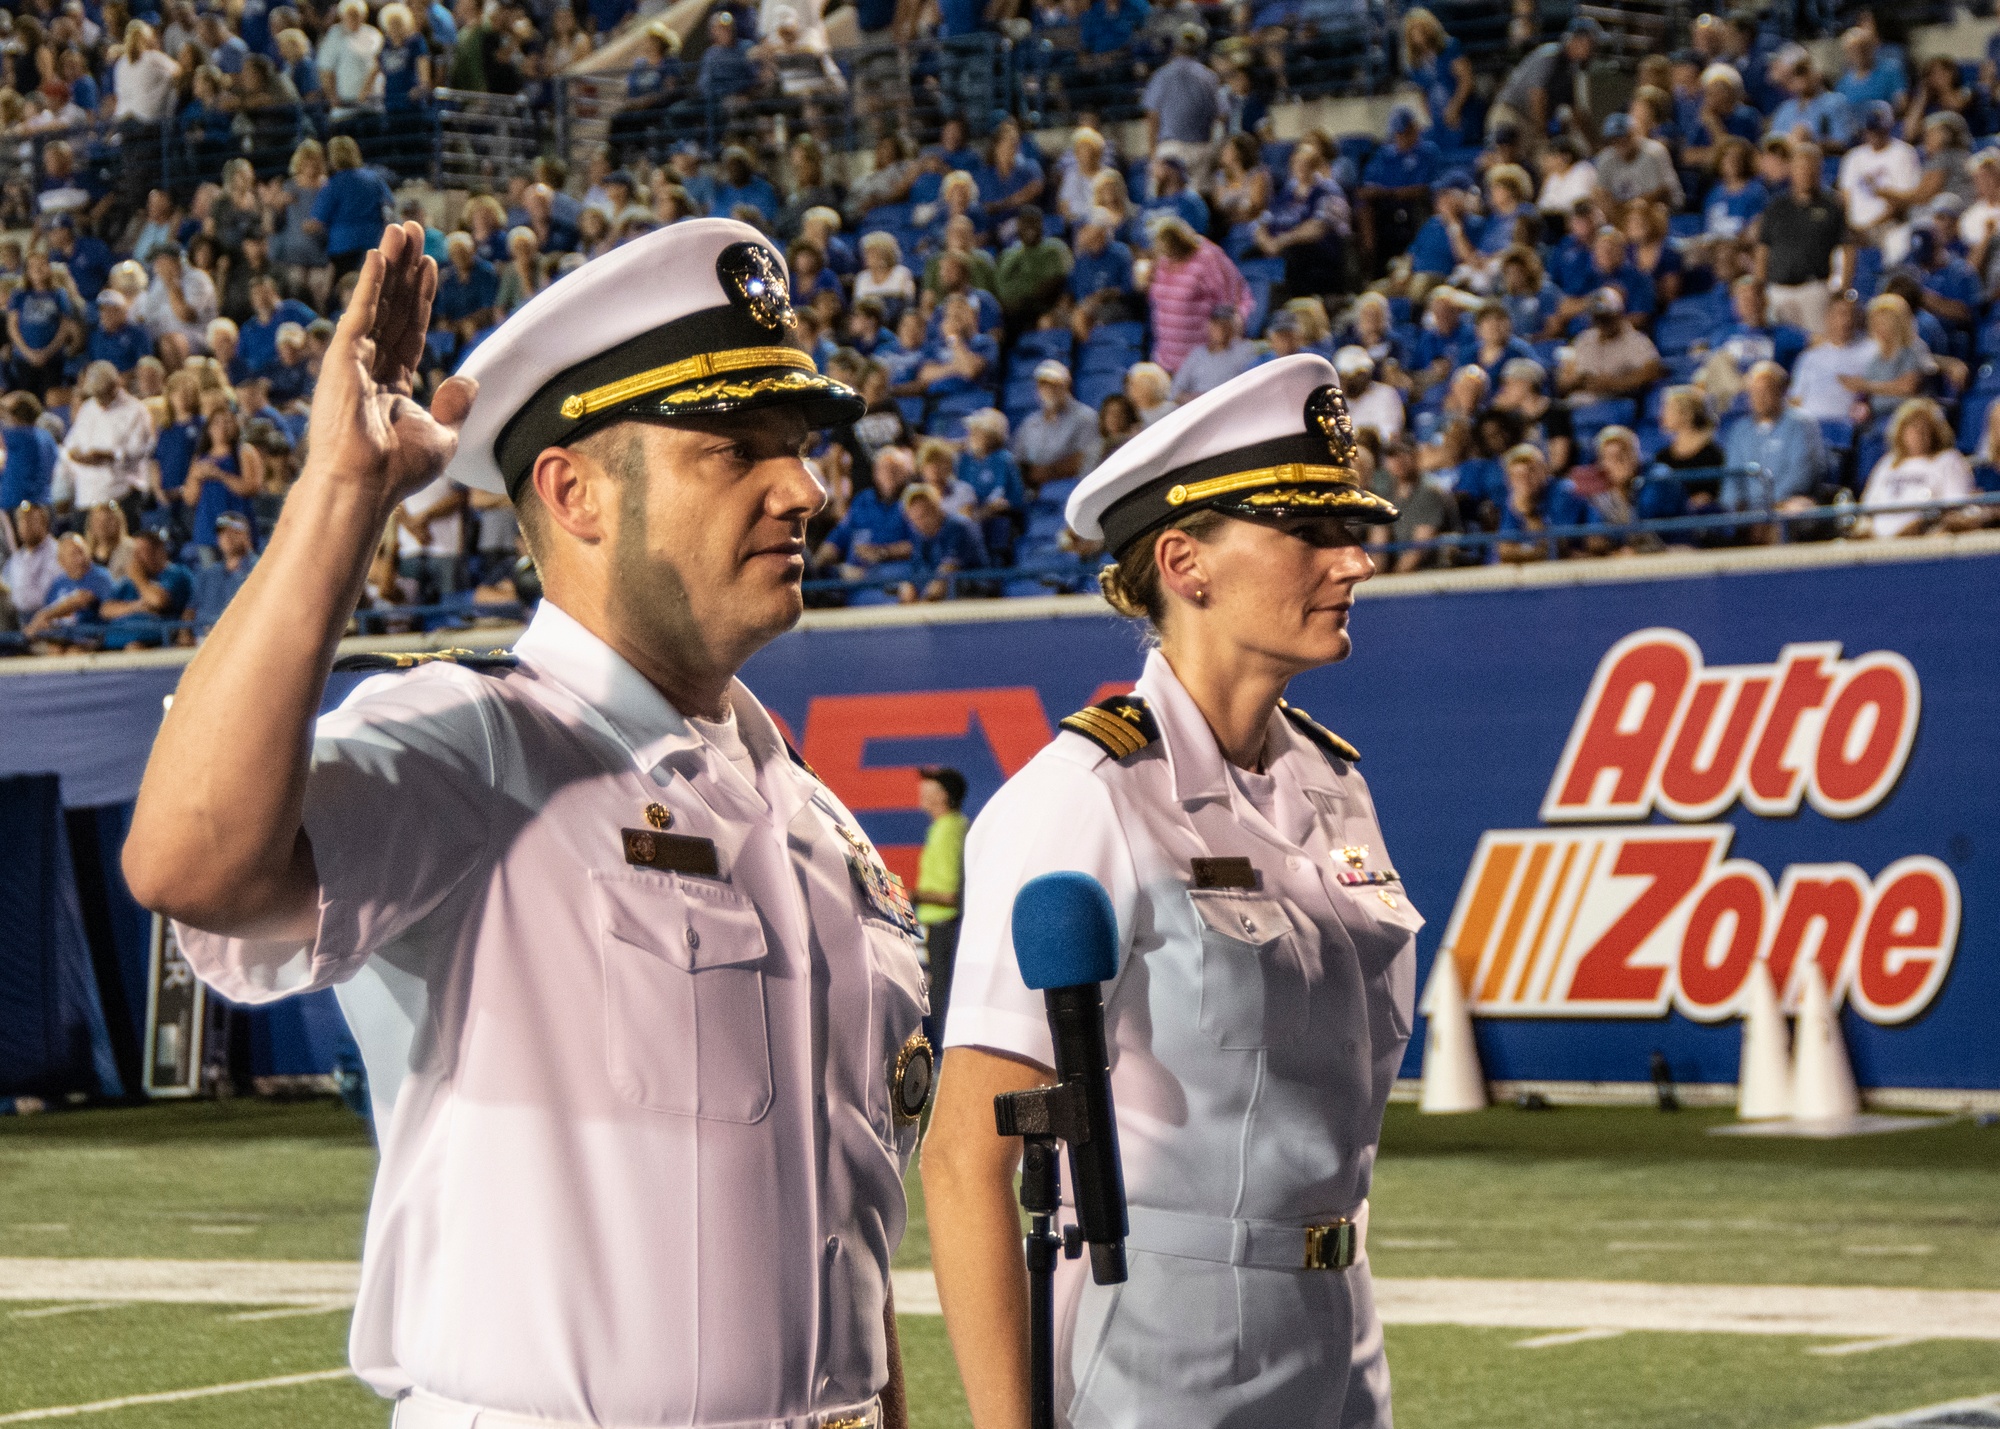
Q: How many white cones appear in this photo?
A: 3